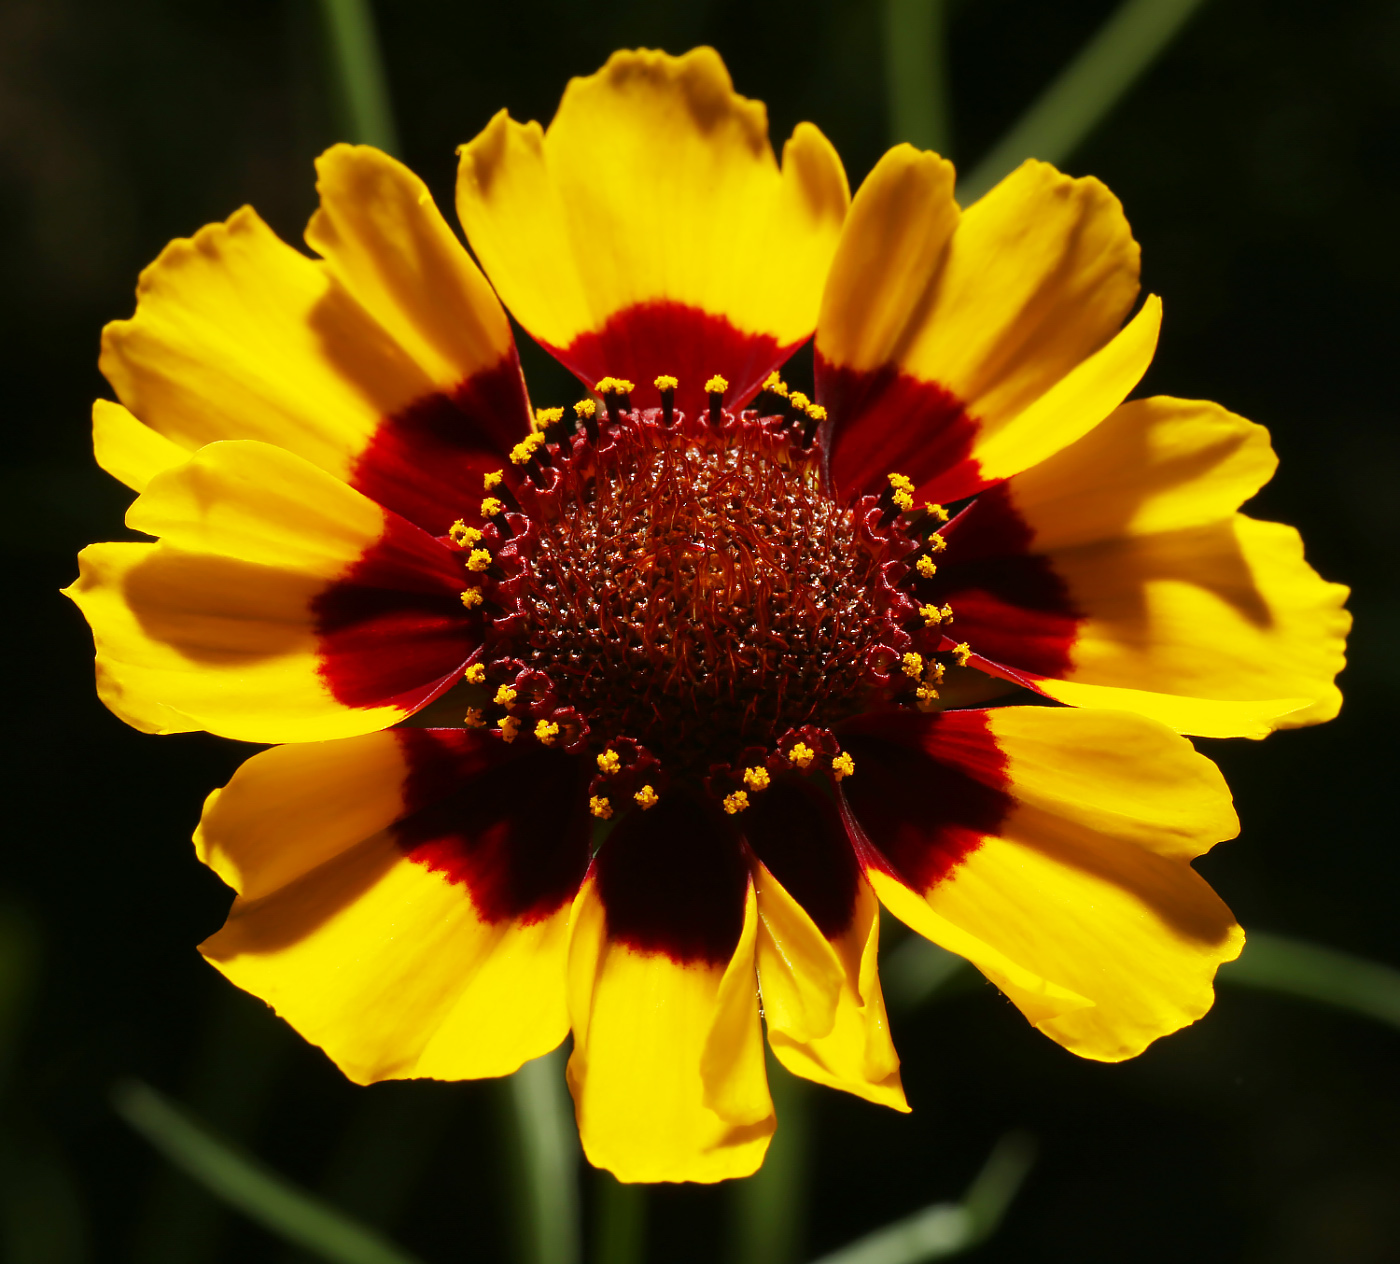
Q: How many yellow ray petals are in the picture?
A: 9